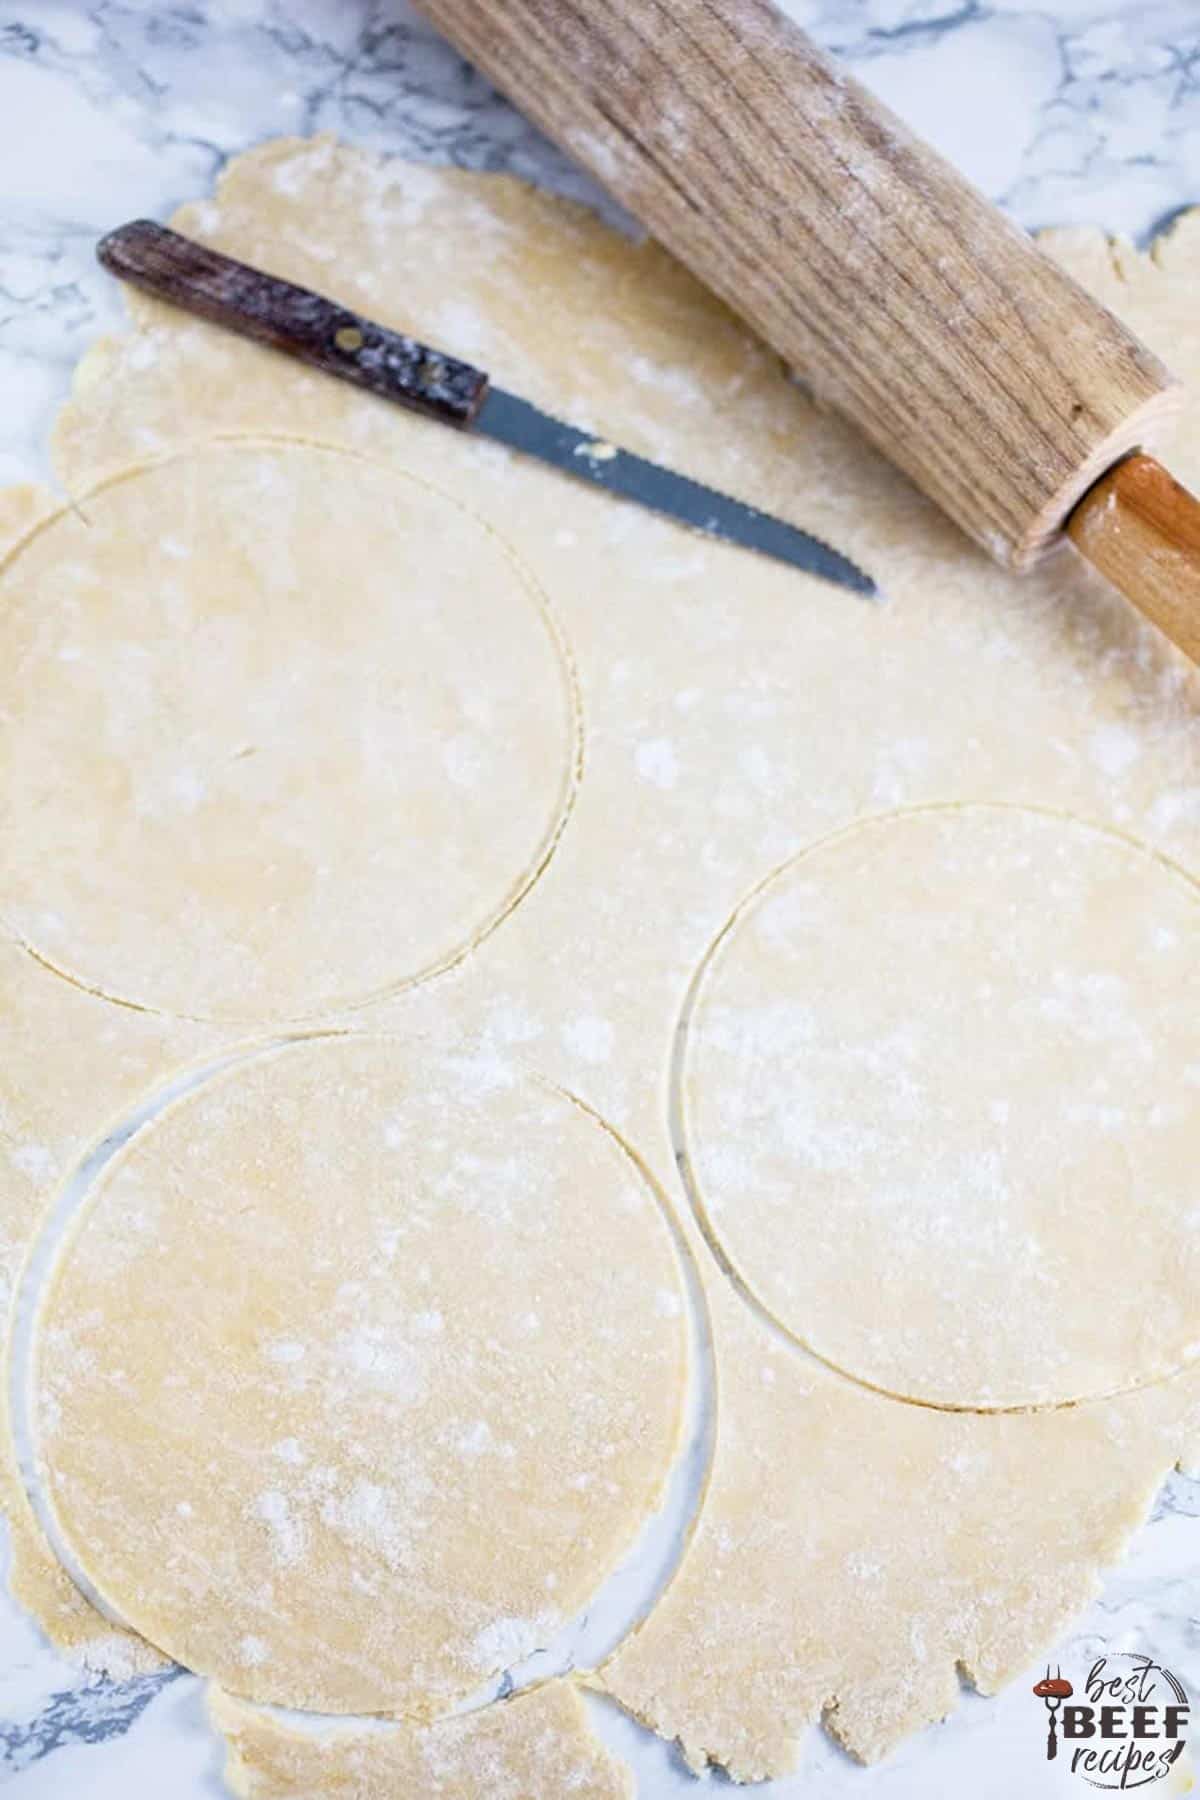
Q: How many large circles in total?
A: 3